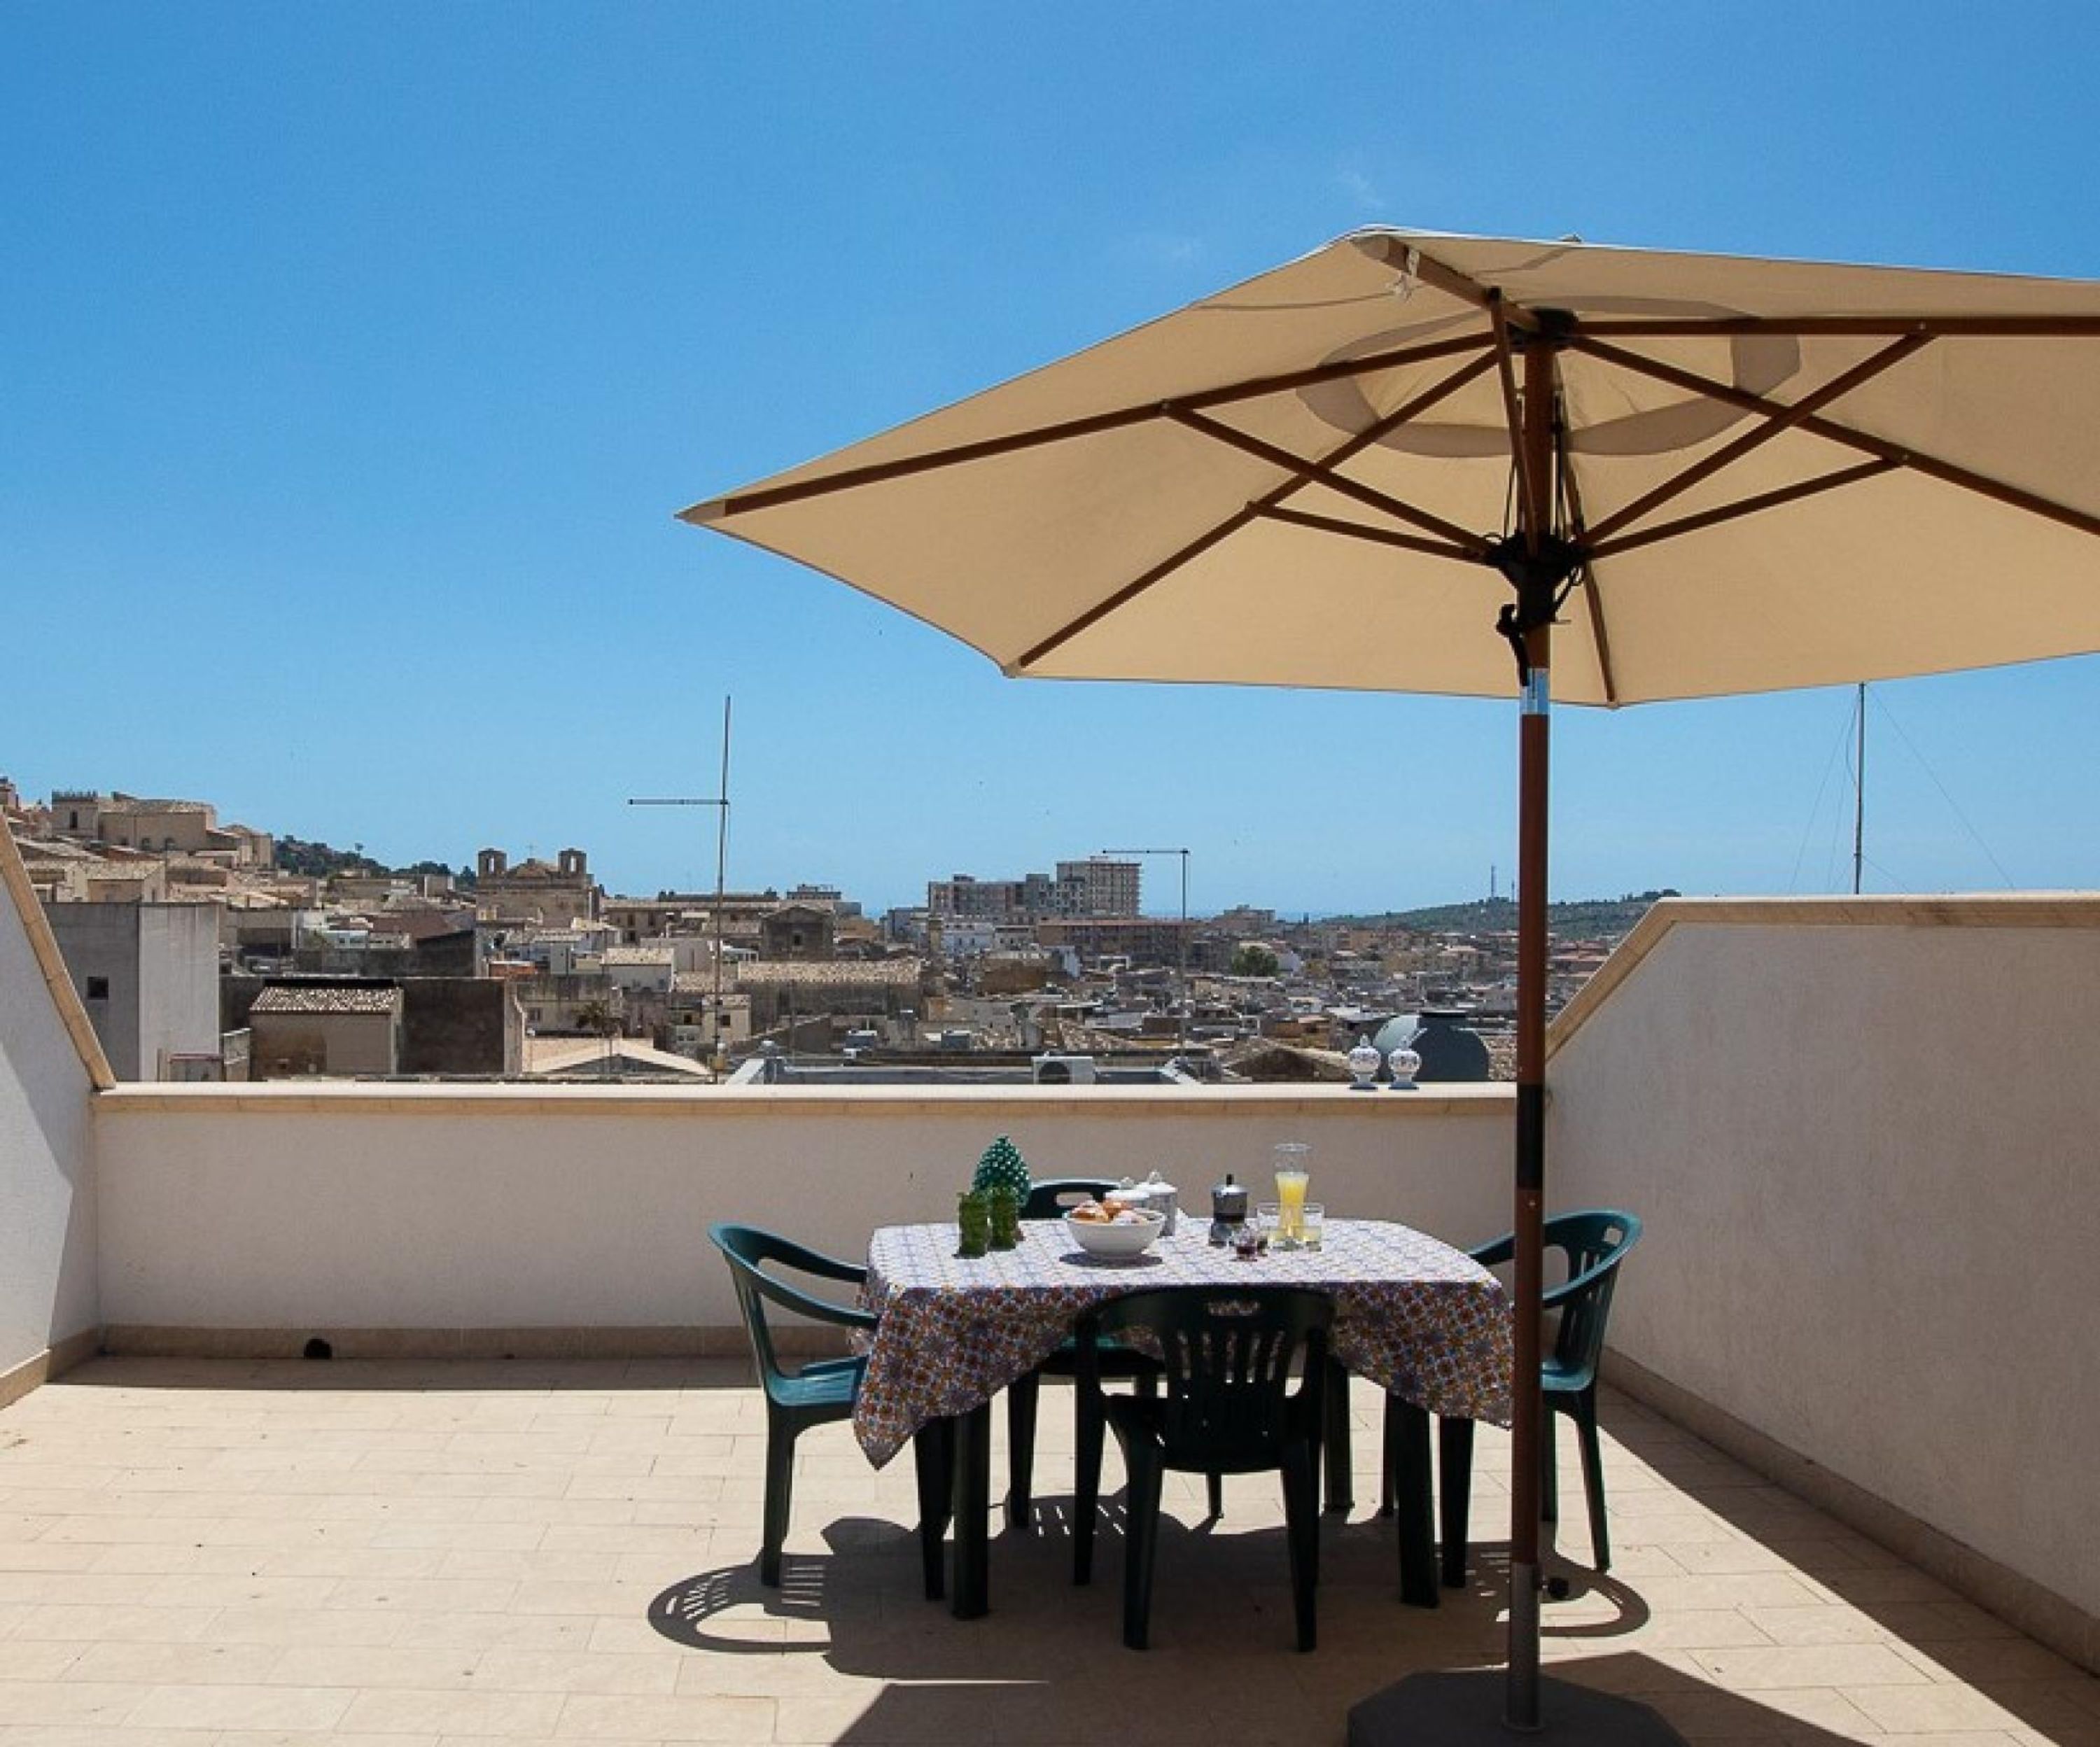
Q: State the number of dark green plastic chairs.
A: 4